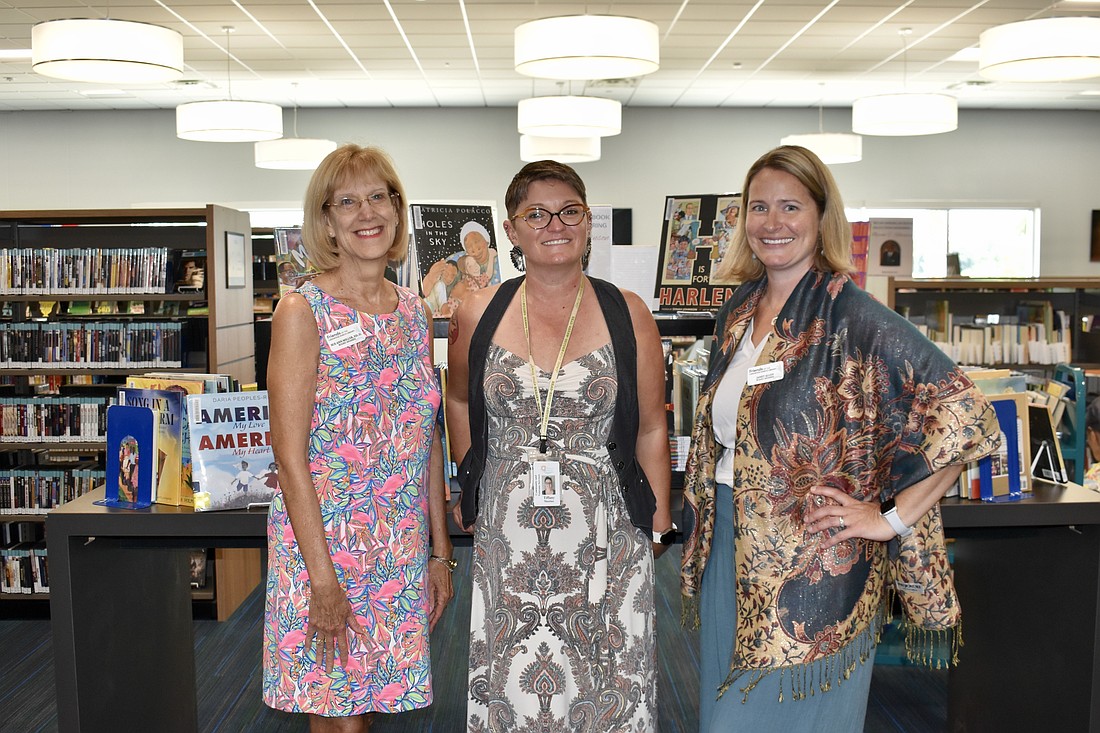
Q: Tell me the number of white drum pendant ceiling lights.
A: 9